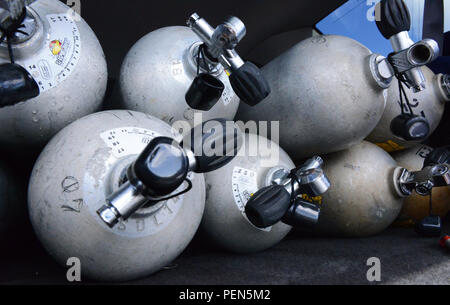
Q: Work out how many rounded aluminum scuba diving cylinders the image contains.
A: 8